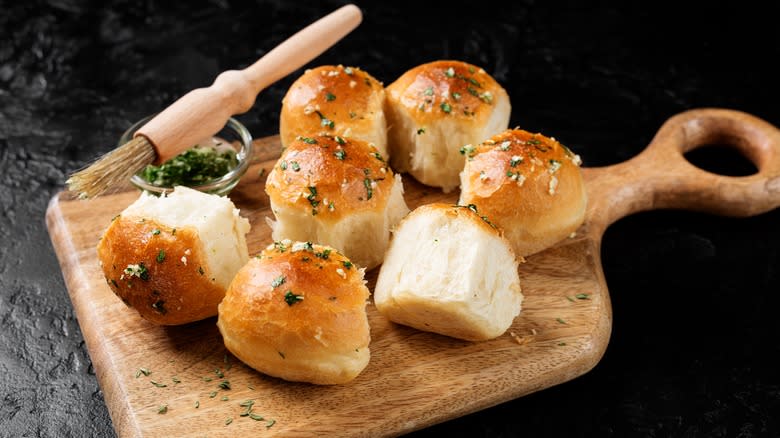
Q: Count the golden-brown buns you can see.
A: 7